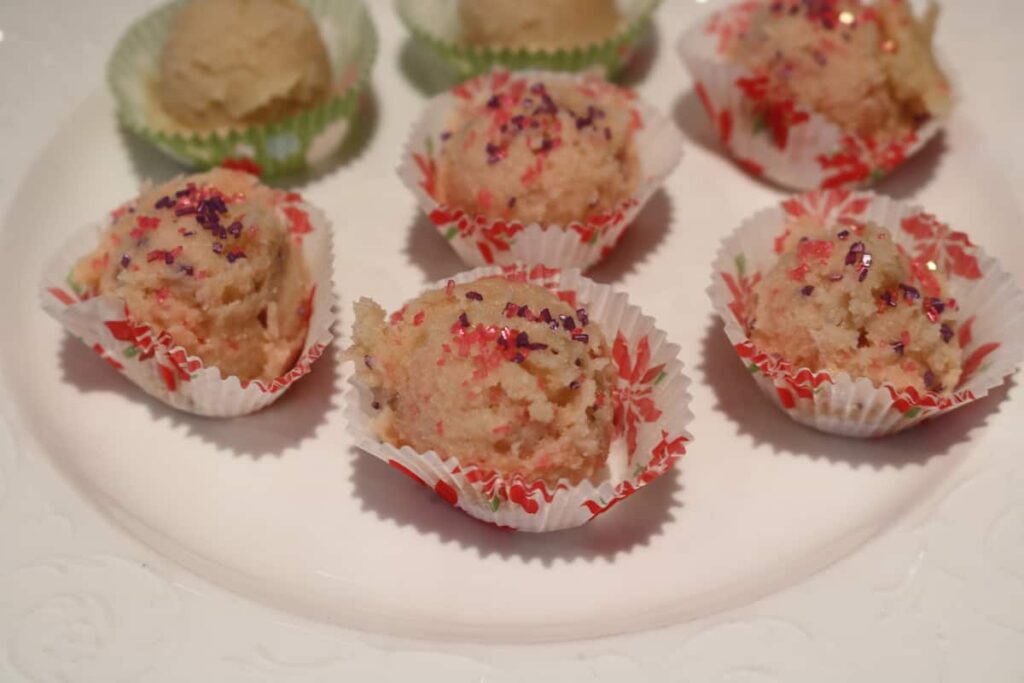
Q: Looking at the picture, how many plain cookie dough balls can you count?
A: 2